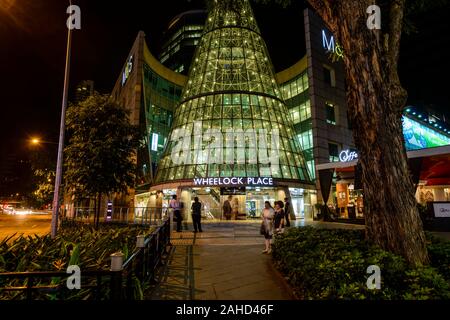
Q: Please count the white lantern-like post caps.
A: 2